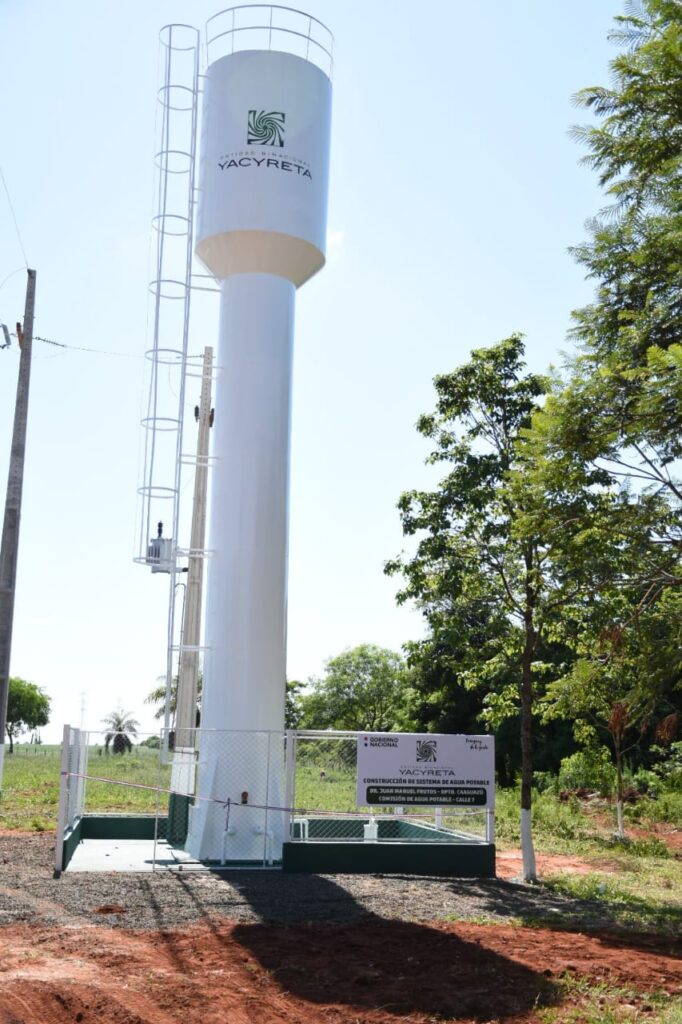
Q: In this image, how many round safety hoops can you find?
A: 9